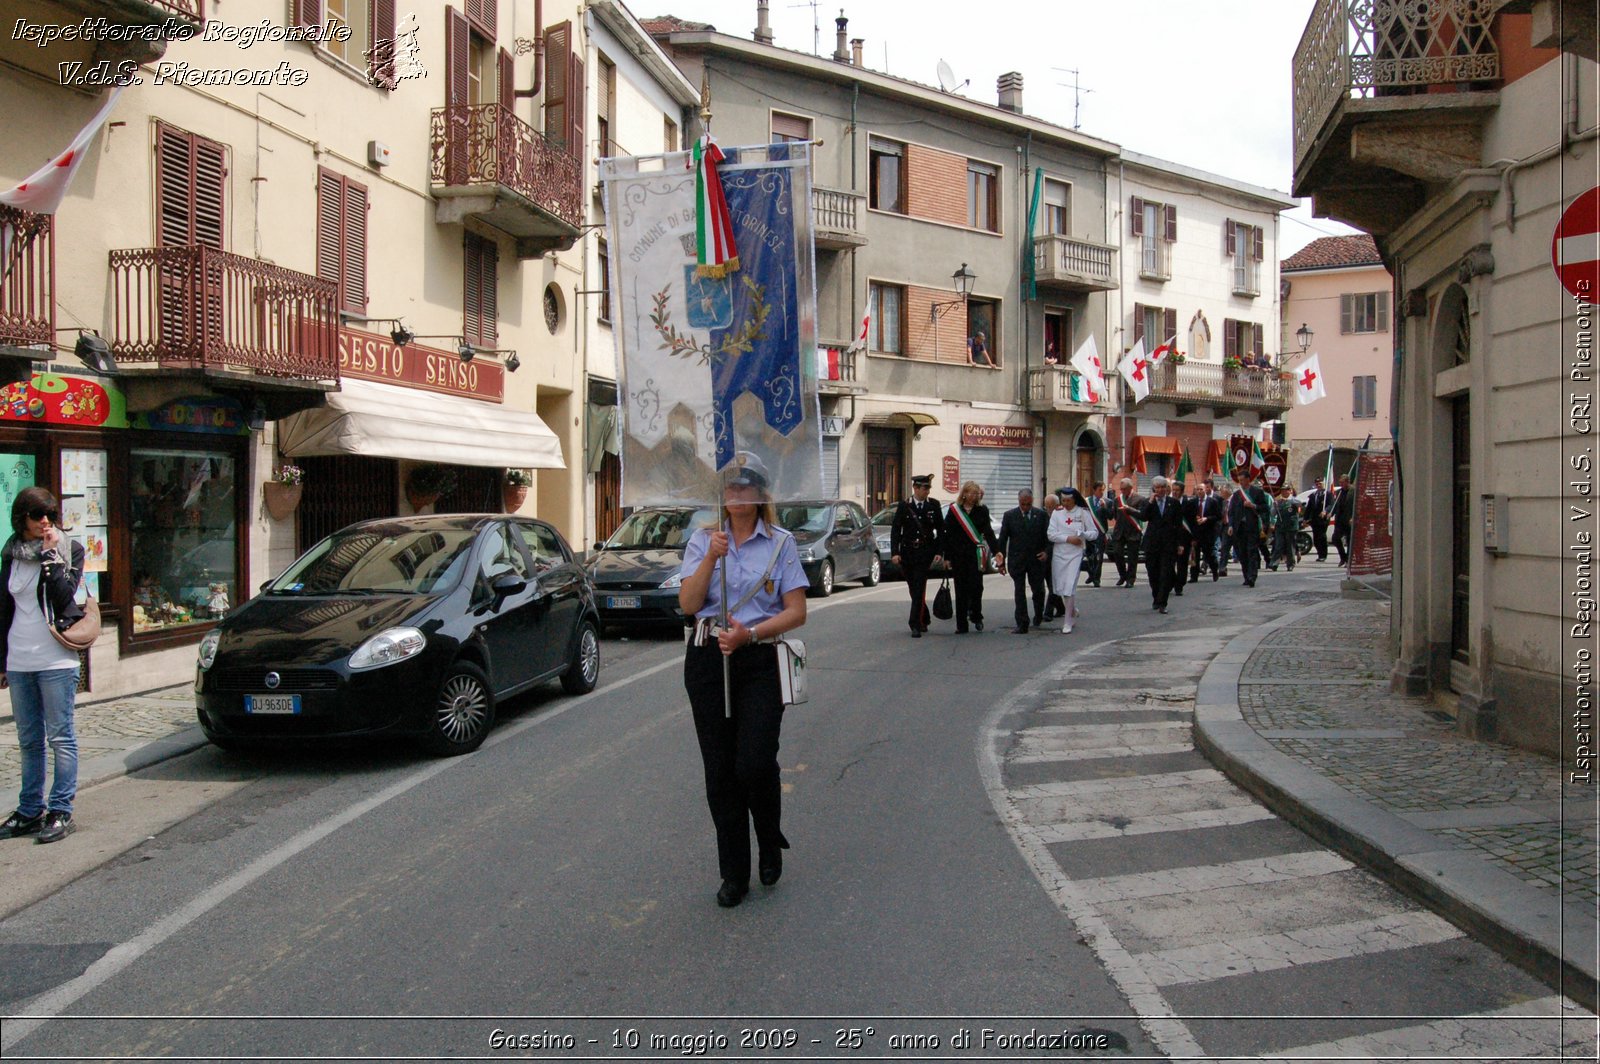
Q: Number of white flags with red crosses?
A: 6